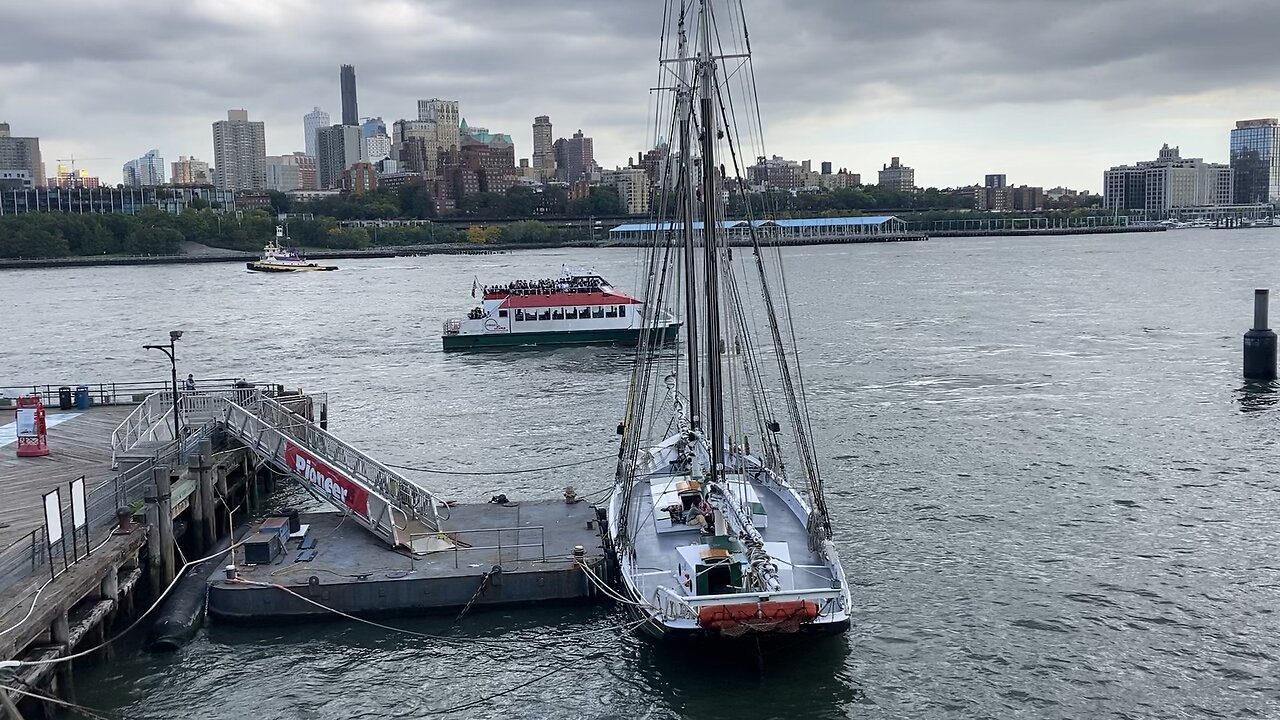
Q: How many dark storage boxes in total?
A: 2